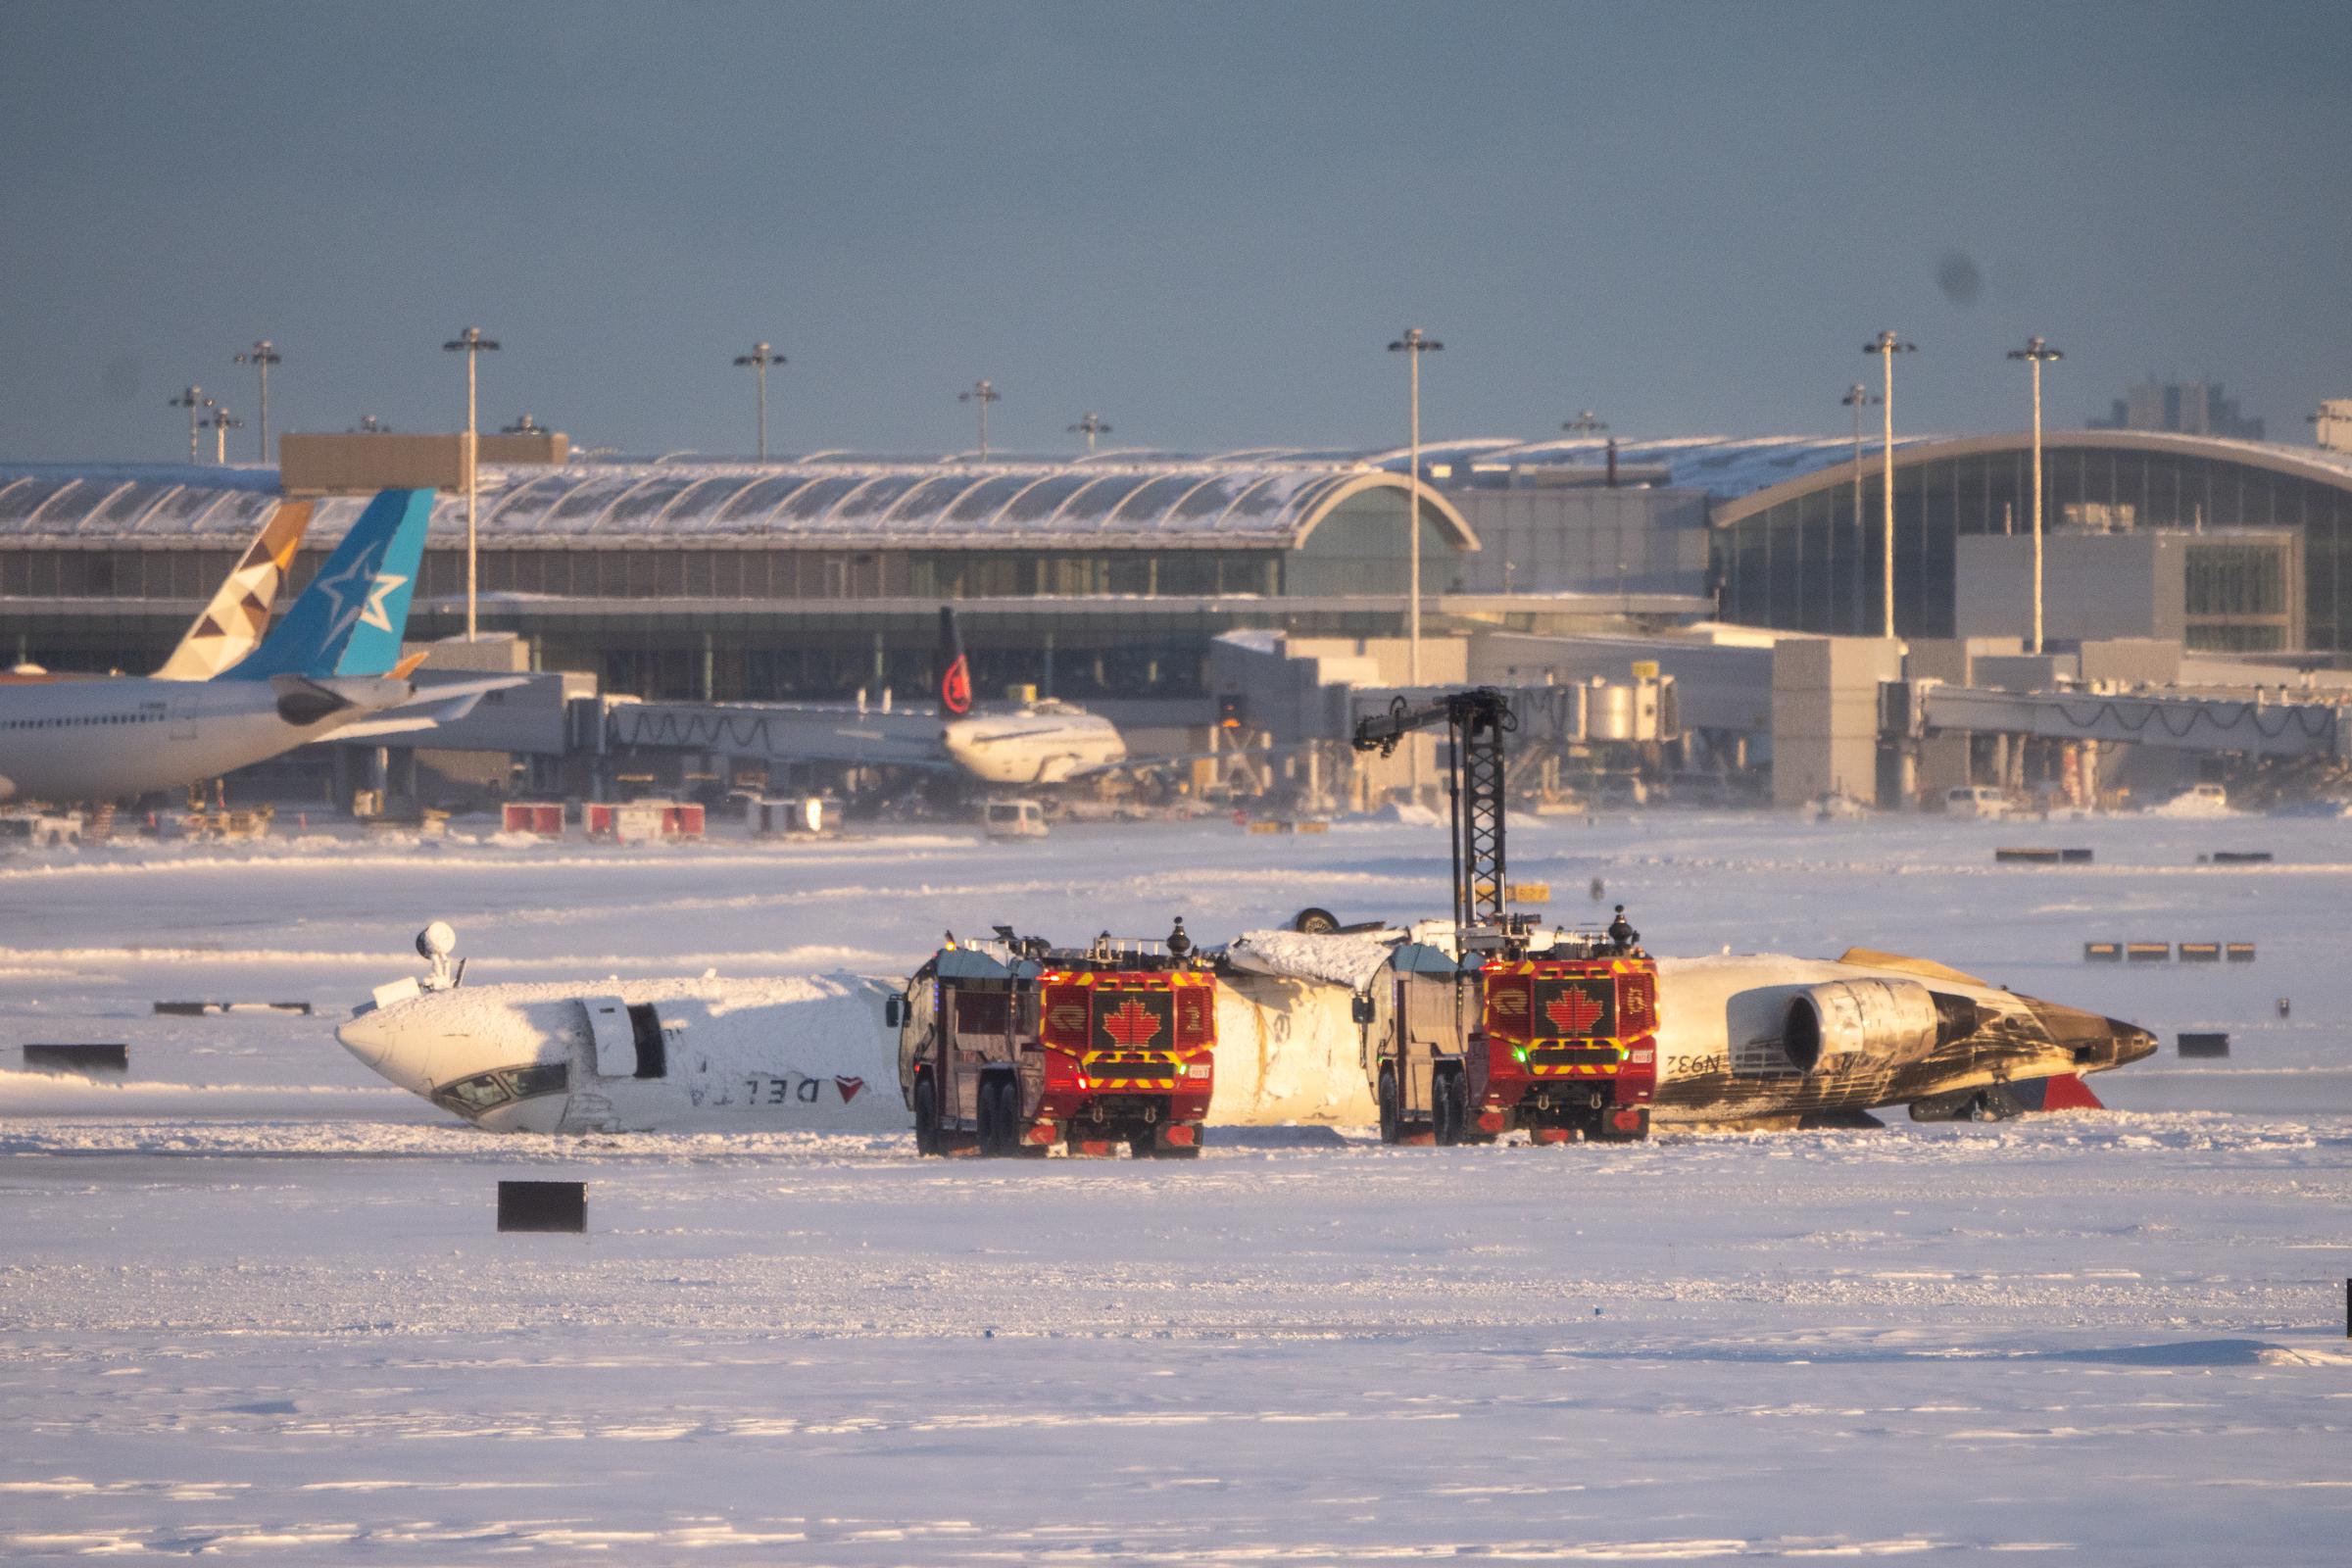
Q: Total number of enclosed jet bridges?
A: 3